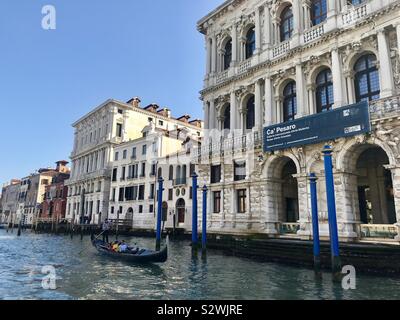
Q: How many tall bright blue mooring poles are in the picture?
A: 5